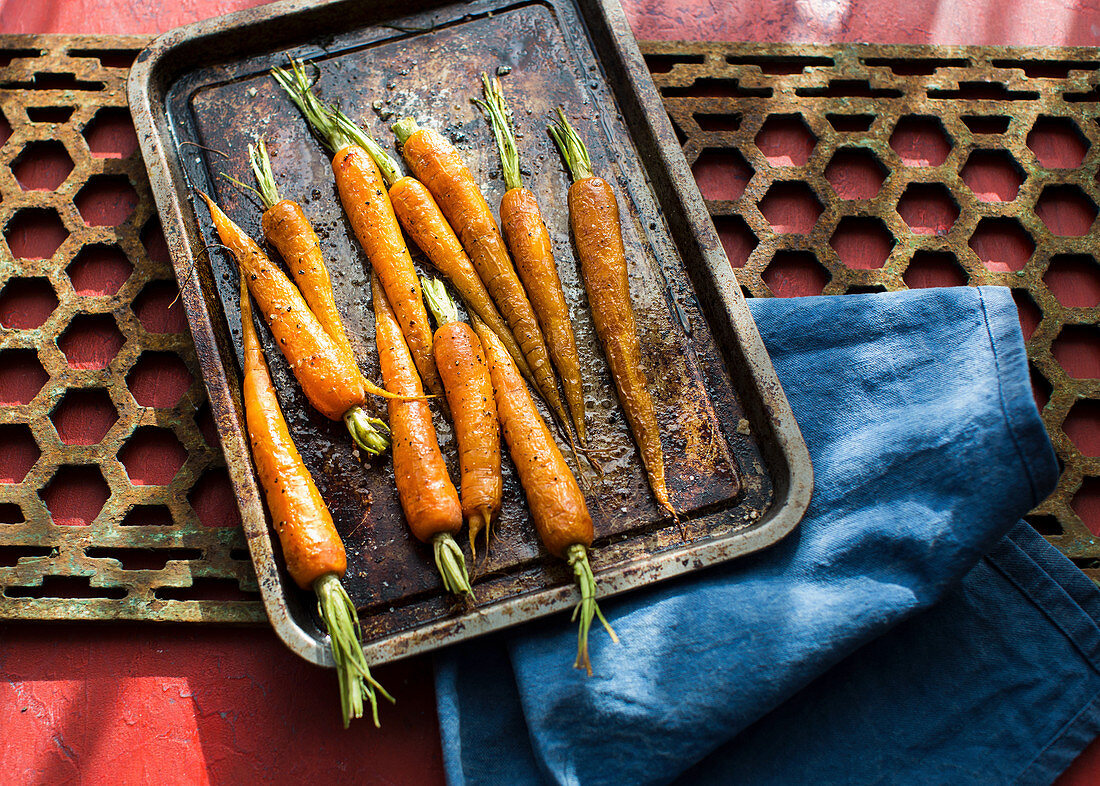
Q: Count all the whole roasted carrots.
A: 11